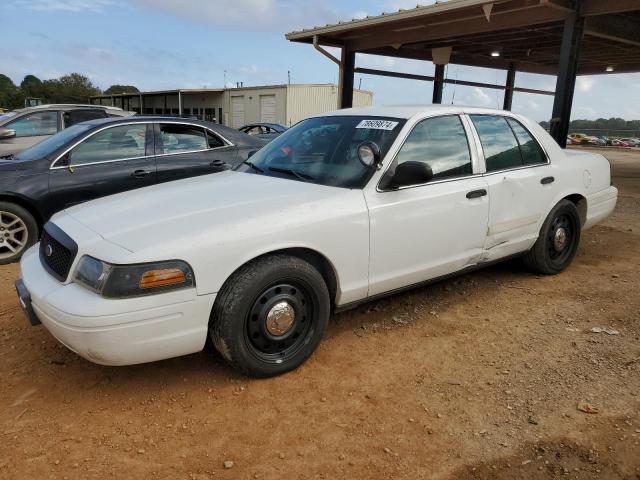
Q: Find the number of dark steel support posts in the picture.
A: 4